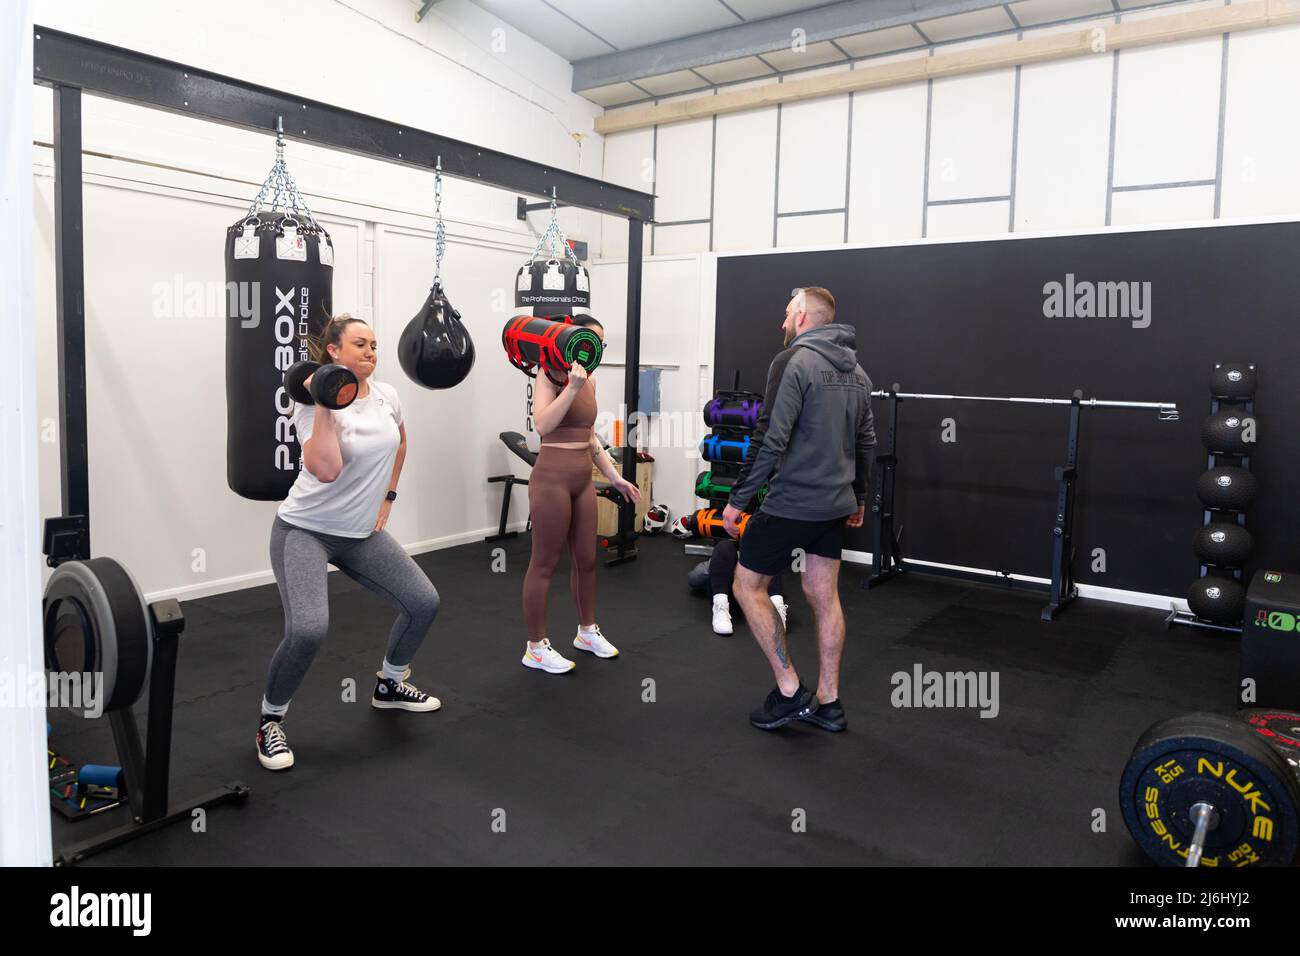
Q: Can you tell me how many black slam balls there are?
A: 5